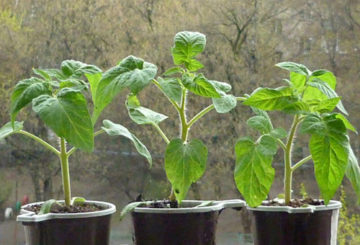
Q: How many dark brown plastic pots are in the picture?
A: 3